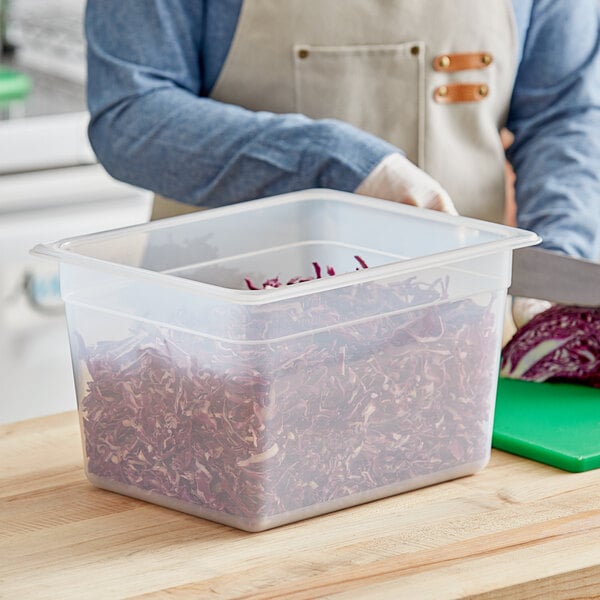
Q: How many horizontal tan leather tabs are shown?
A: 2